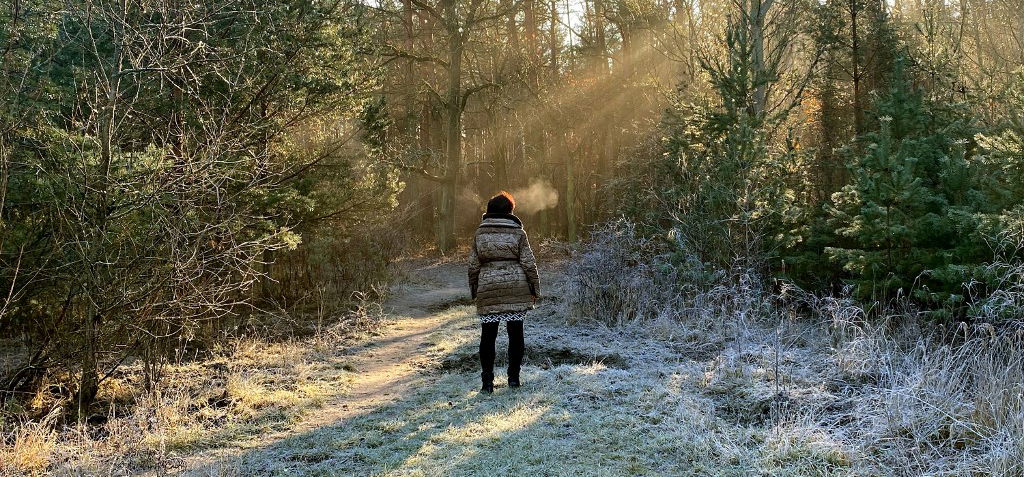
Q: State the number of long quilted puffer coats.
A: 1